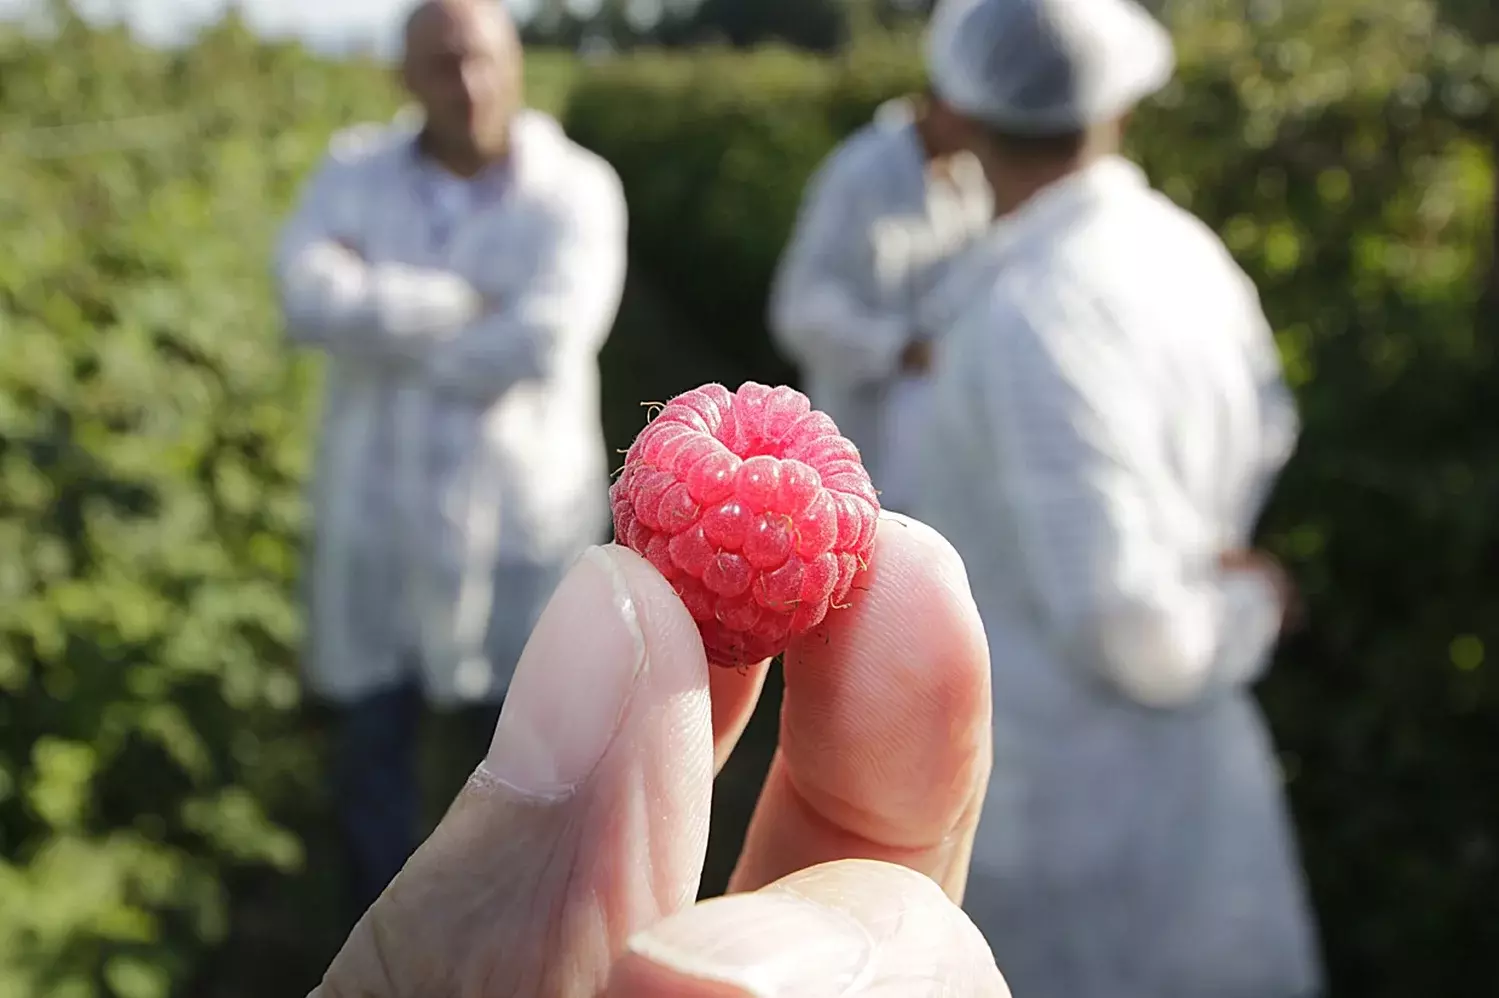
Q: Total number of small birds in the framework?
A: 0